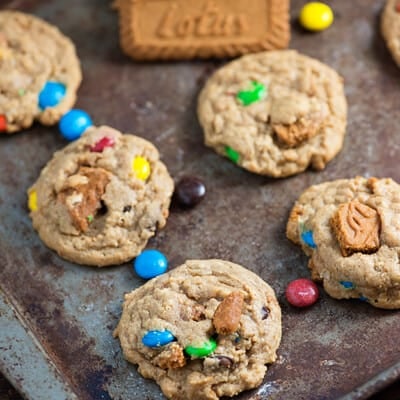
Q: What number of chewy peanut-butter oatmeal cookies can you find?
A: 6